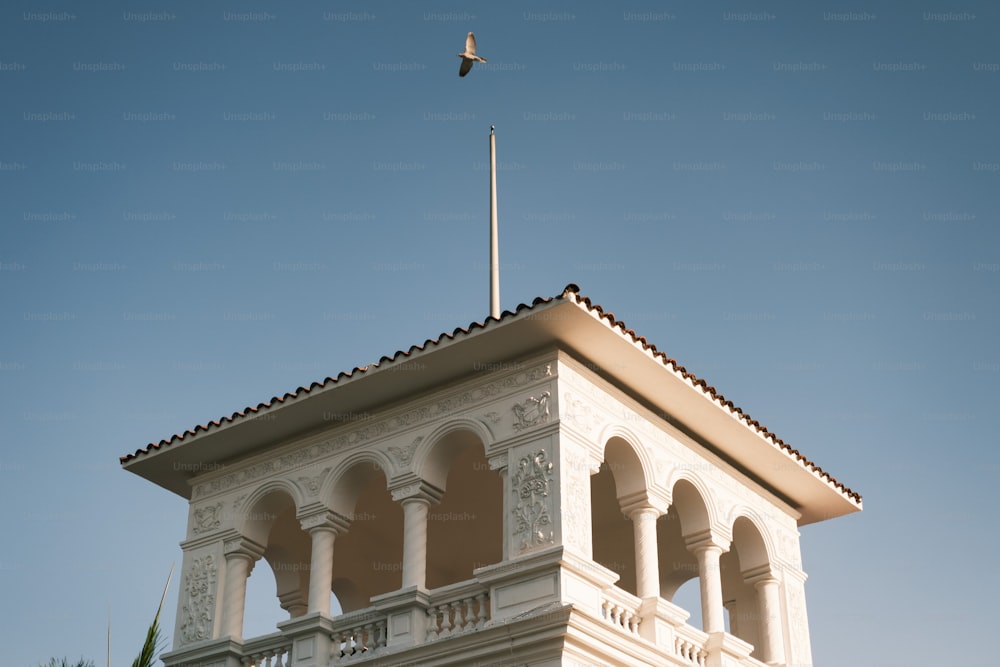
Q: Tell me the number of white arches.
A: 6